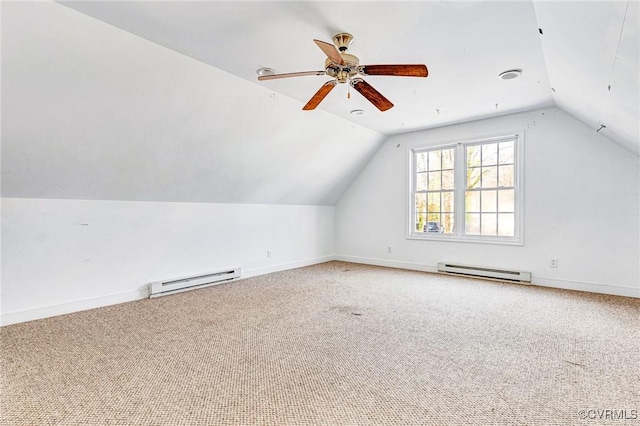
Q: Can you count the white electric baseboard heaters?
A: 2